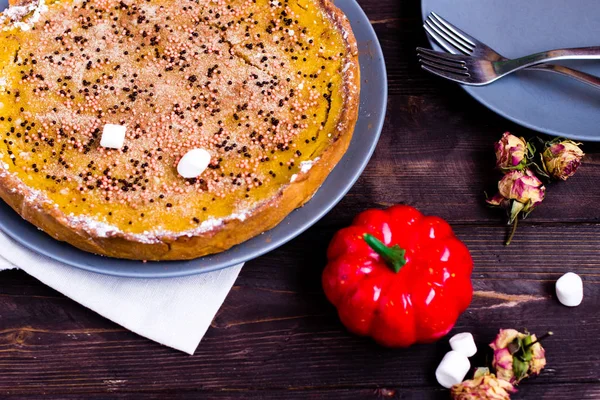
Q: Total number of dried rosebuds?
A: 5